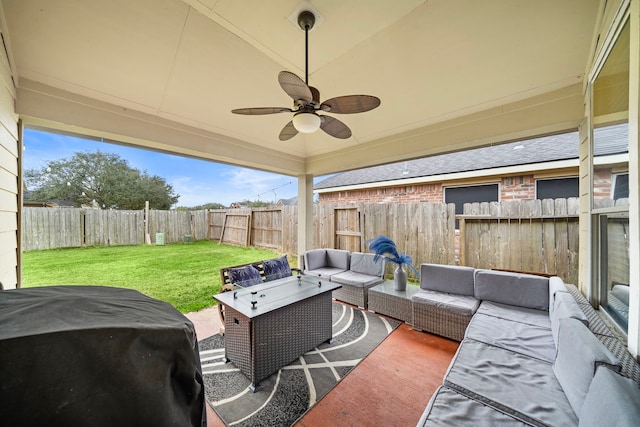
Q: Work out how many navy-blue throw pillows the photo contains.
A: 2